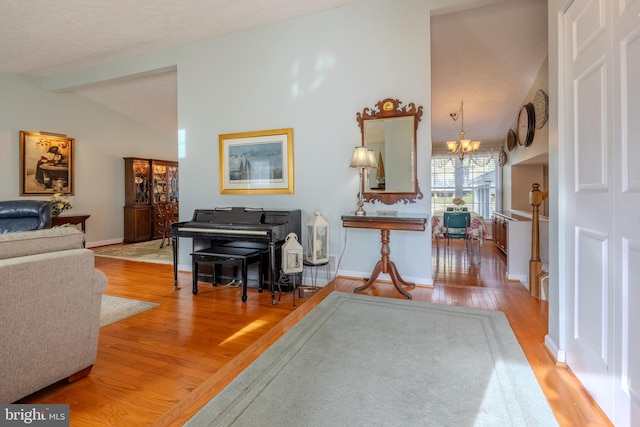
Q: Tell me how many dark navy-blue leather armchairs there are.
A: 1